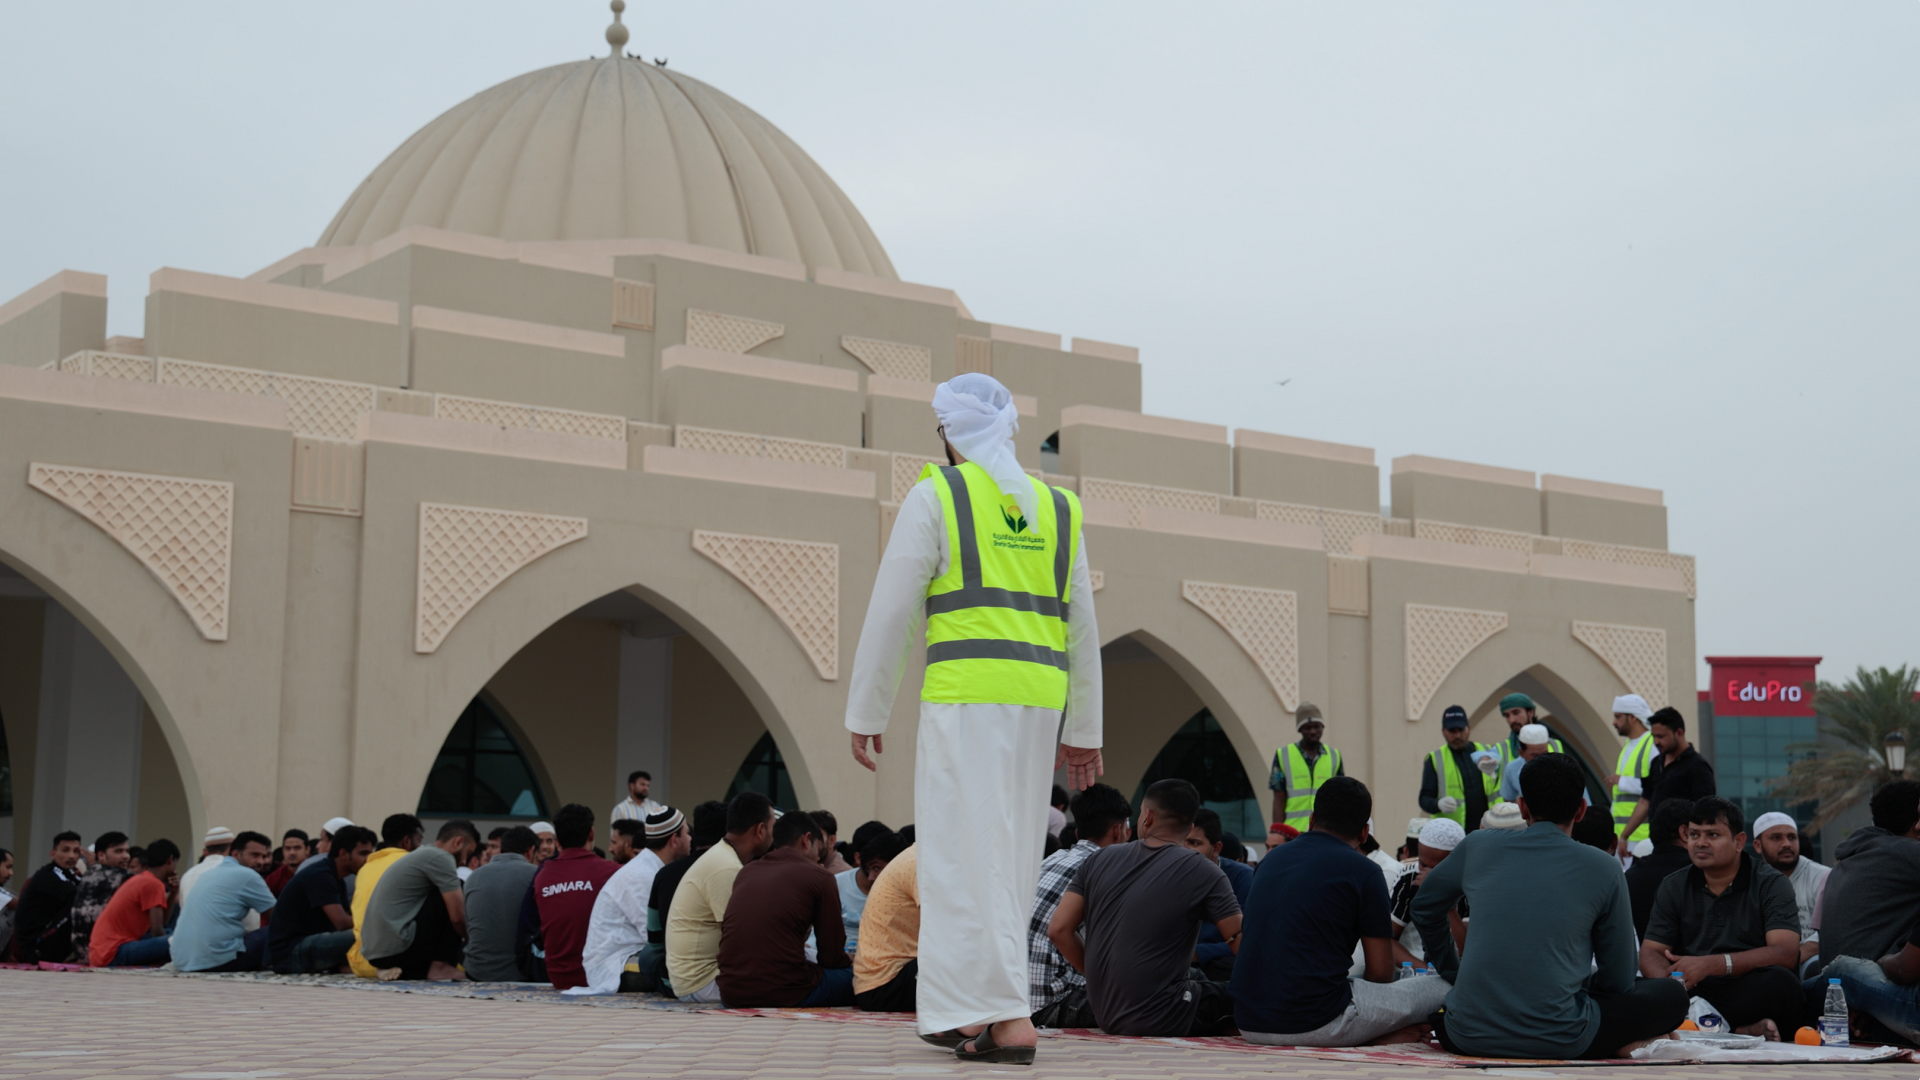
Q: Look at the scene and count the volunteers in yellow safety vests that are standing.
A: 5